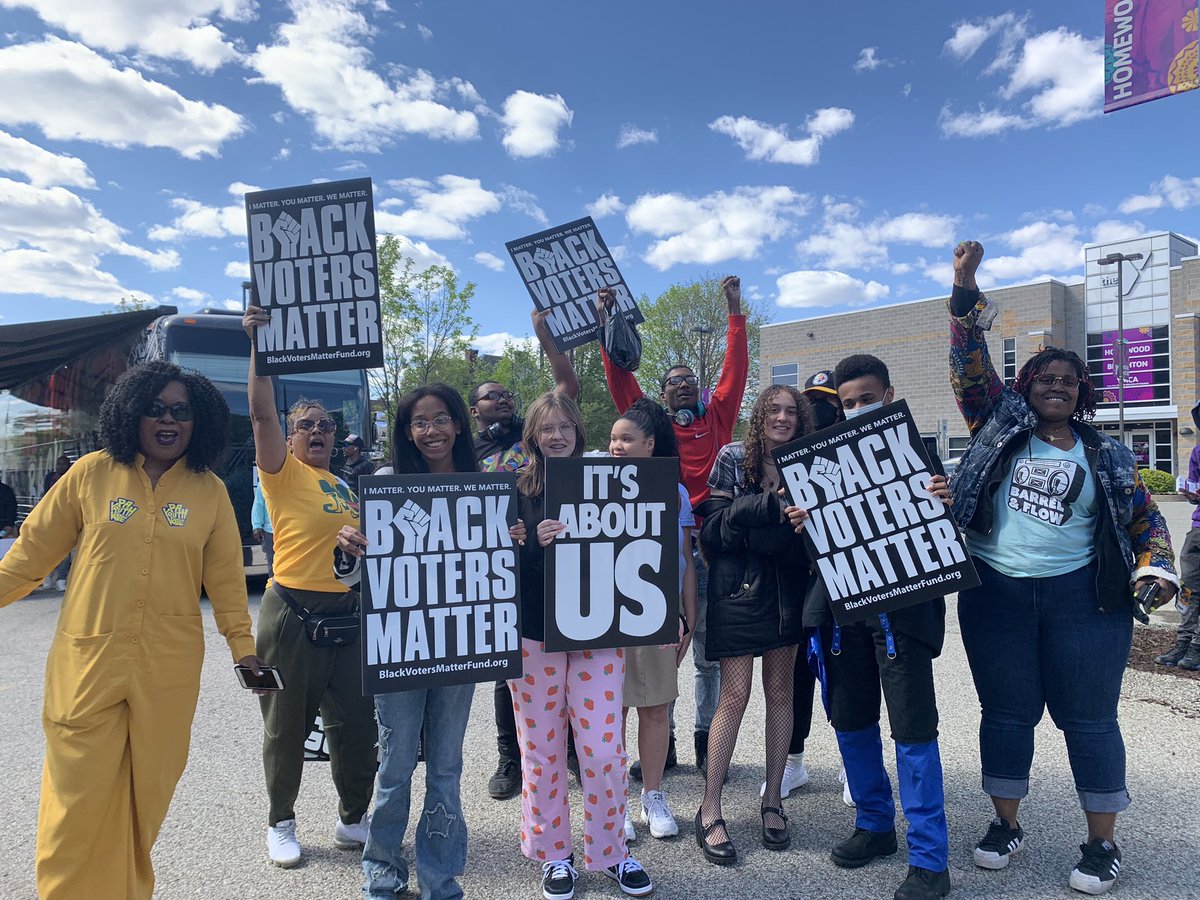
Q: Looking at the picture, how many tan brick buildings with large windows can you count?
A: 1